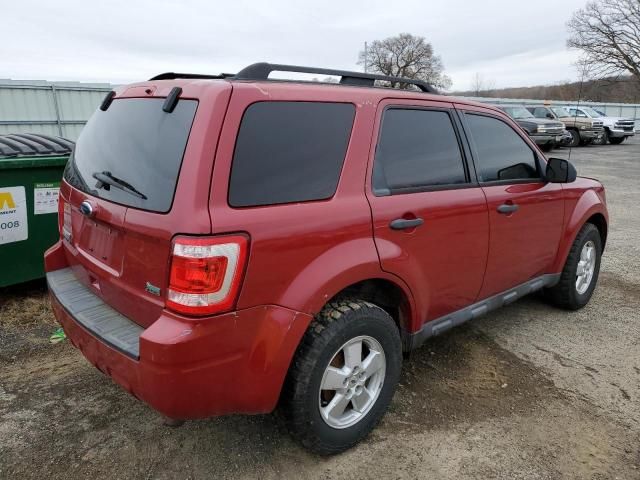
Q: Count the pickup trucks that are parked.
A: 3